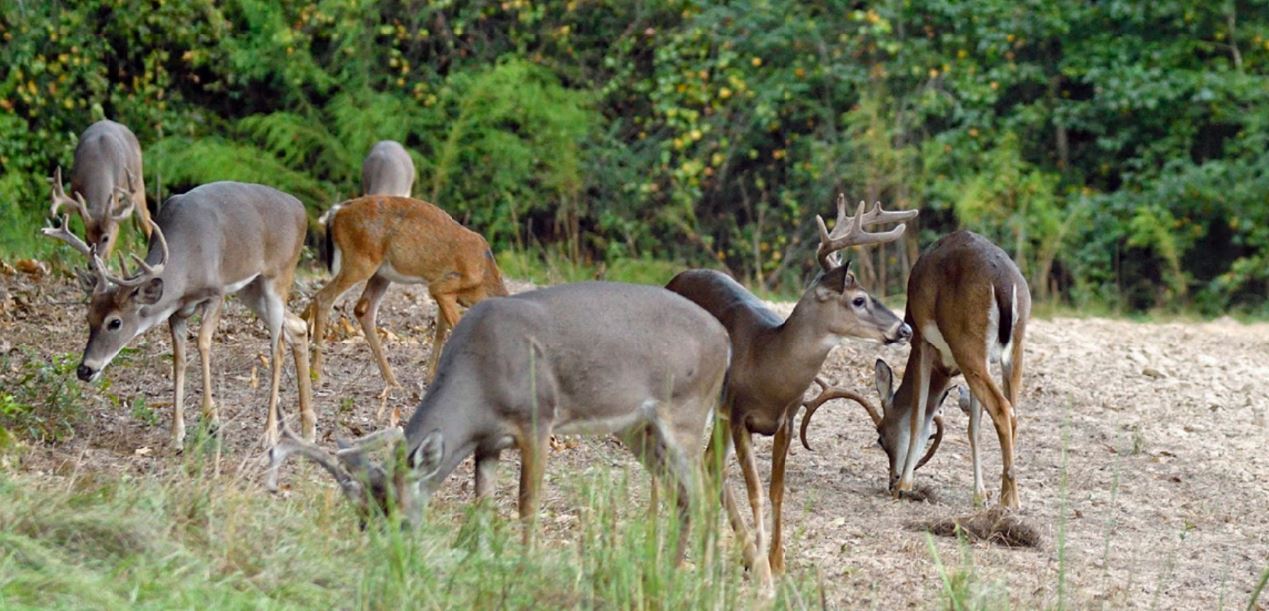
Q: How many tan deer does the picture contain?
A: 1